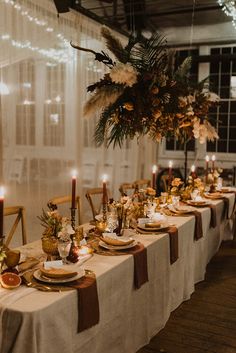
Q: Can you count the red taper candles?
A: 8